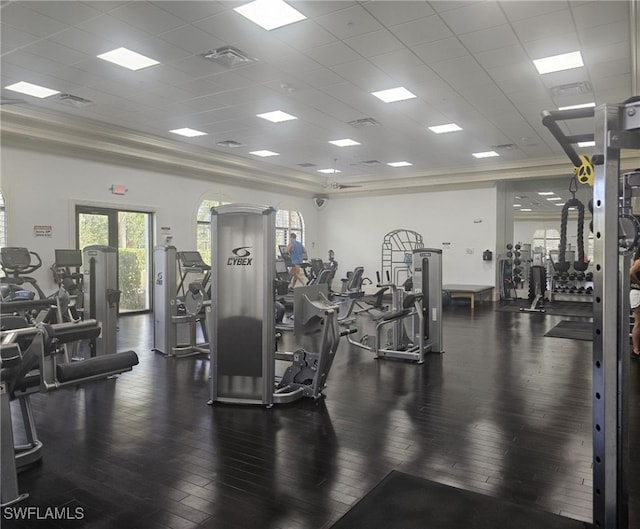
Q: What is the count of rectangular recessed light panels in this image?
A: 15